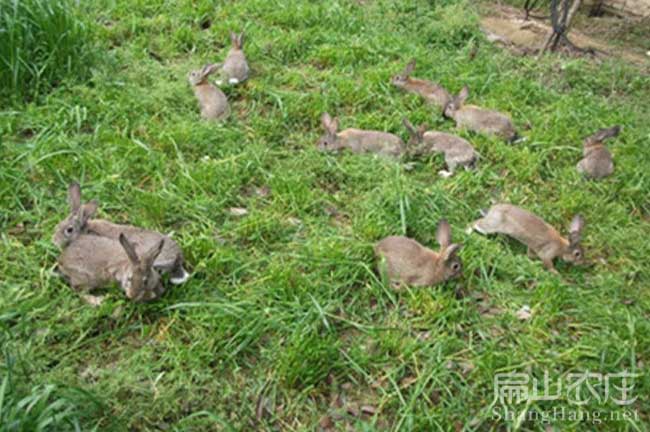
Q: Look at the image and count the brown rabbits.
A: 11